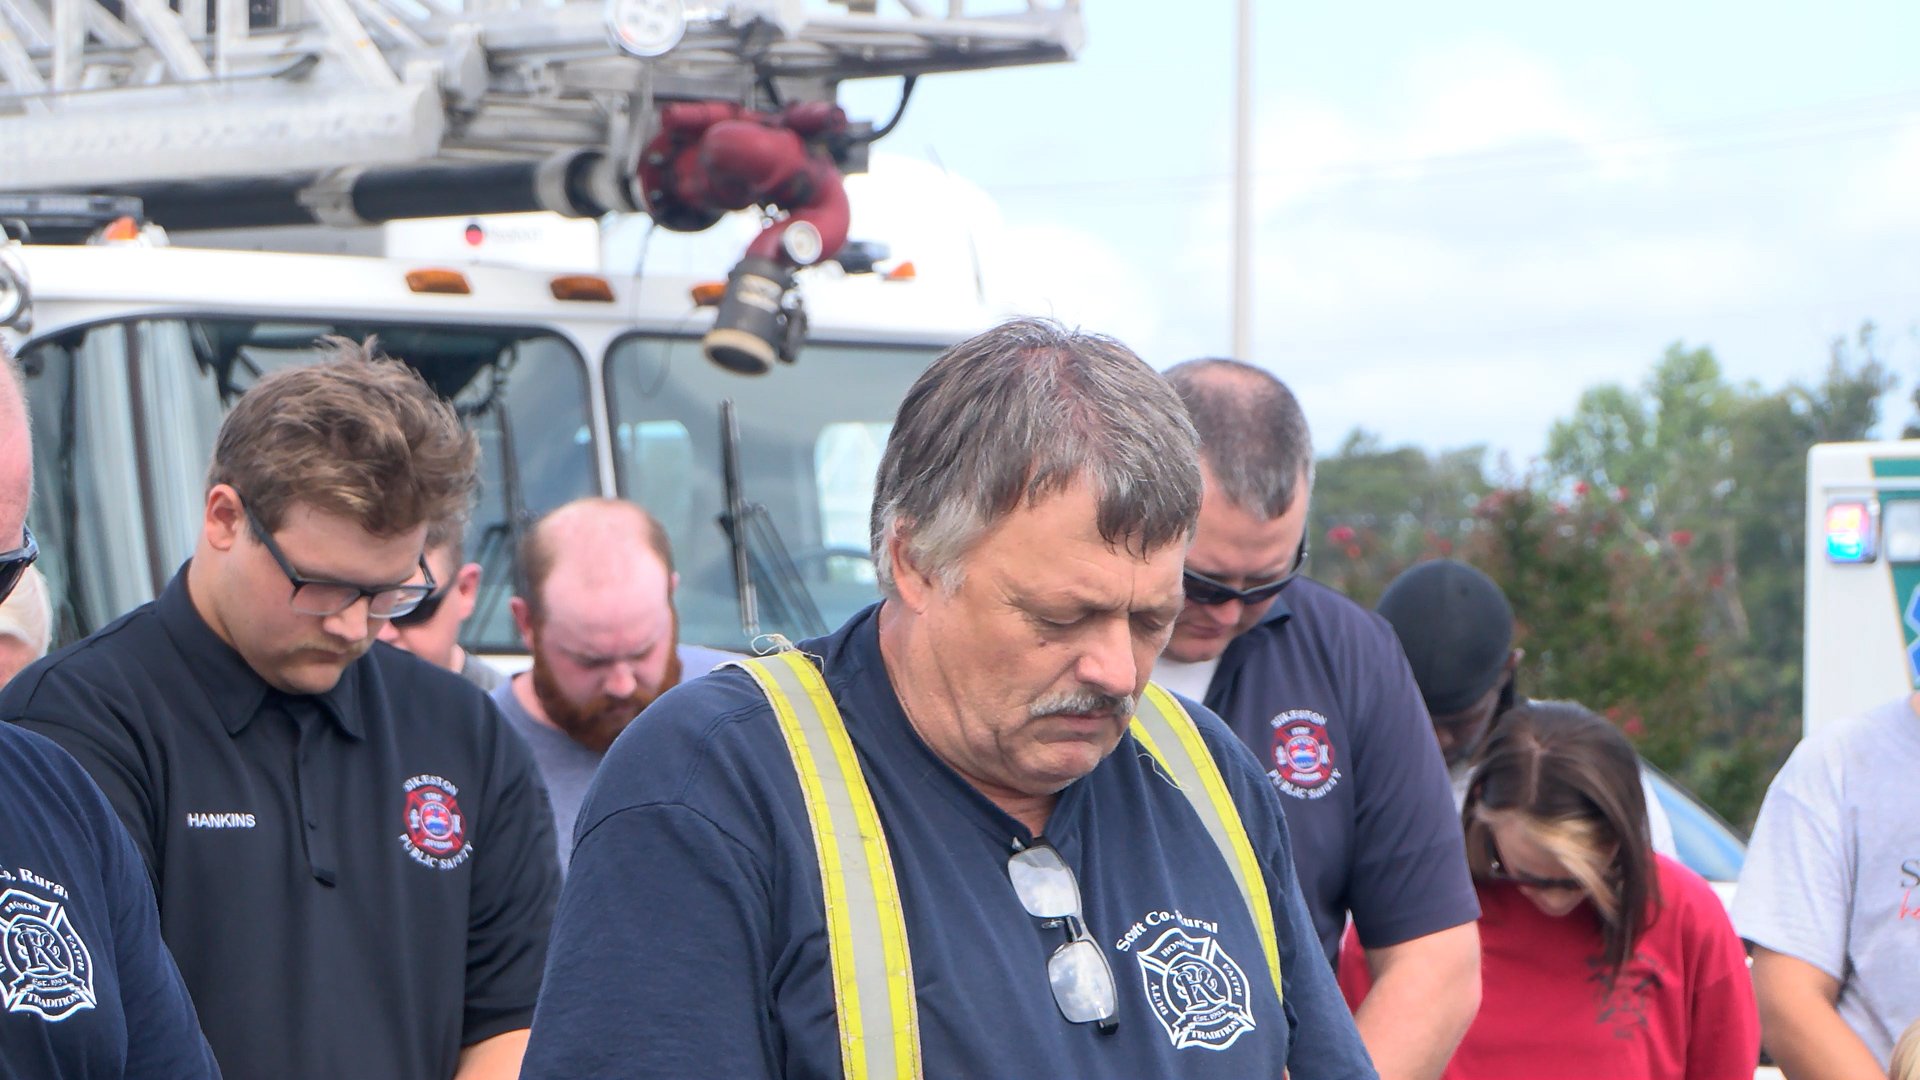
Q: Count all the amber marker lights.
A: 5